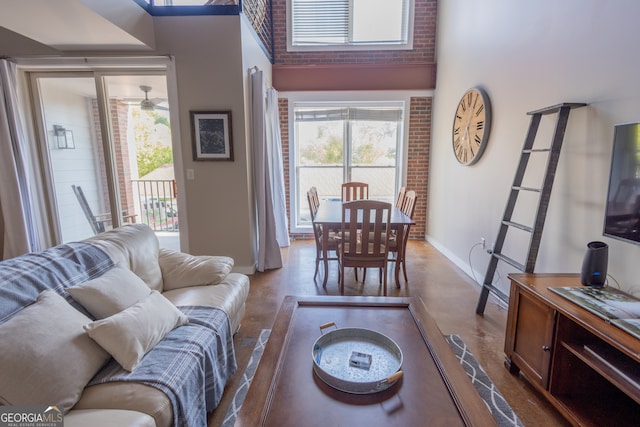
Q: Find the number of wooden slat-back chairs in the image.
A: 6